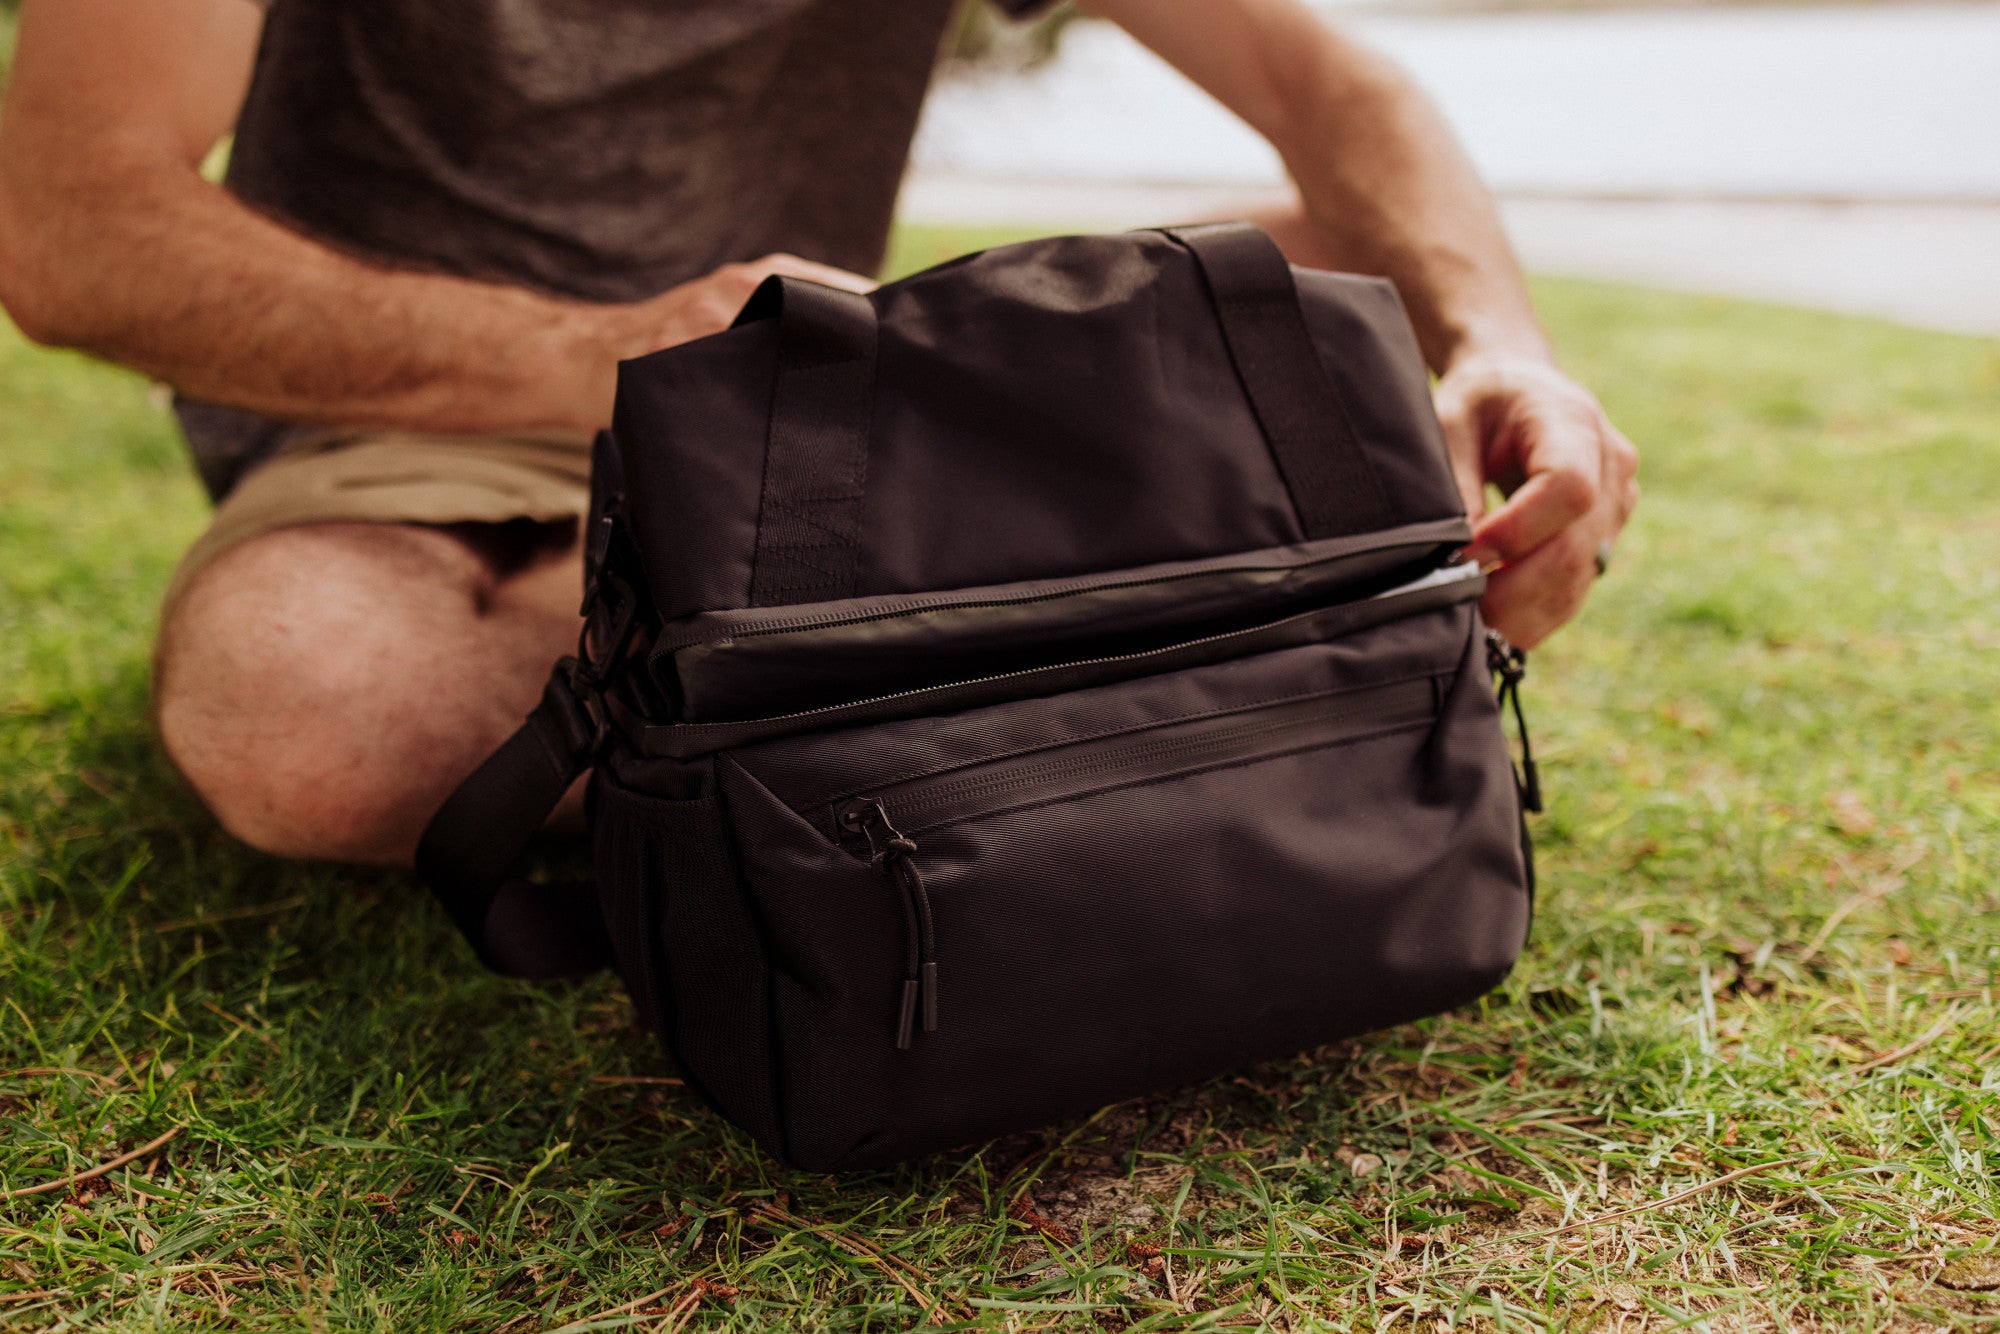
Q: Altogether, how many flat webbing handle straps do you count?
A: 2